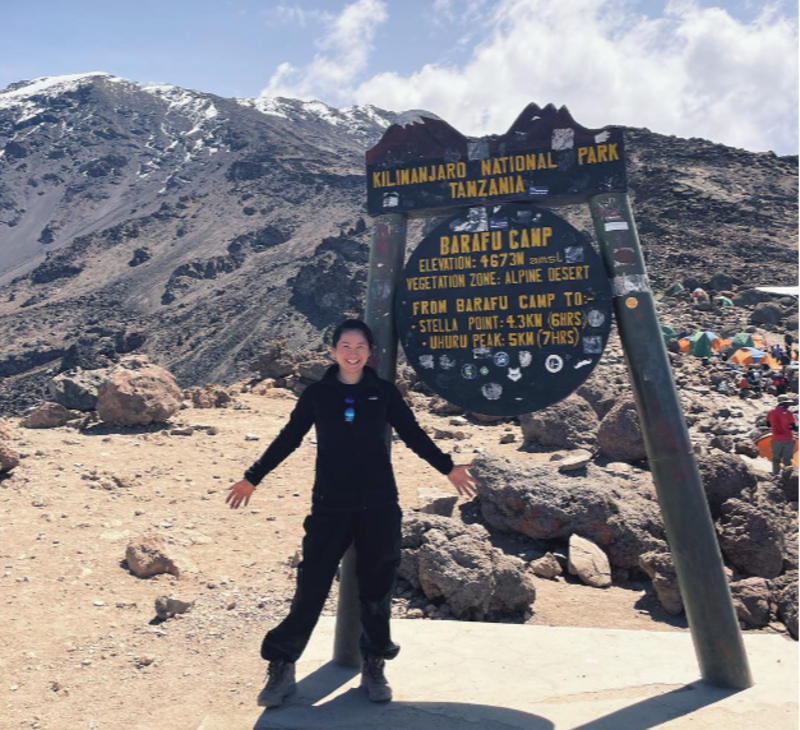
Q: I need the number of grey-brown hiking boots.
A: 2